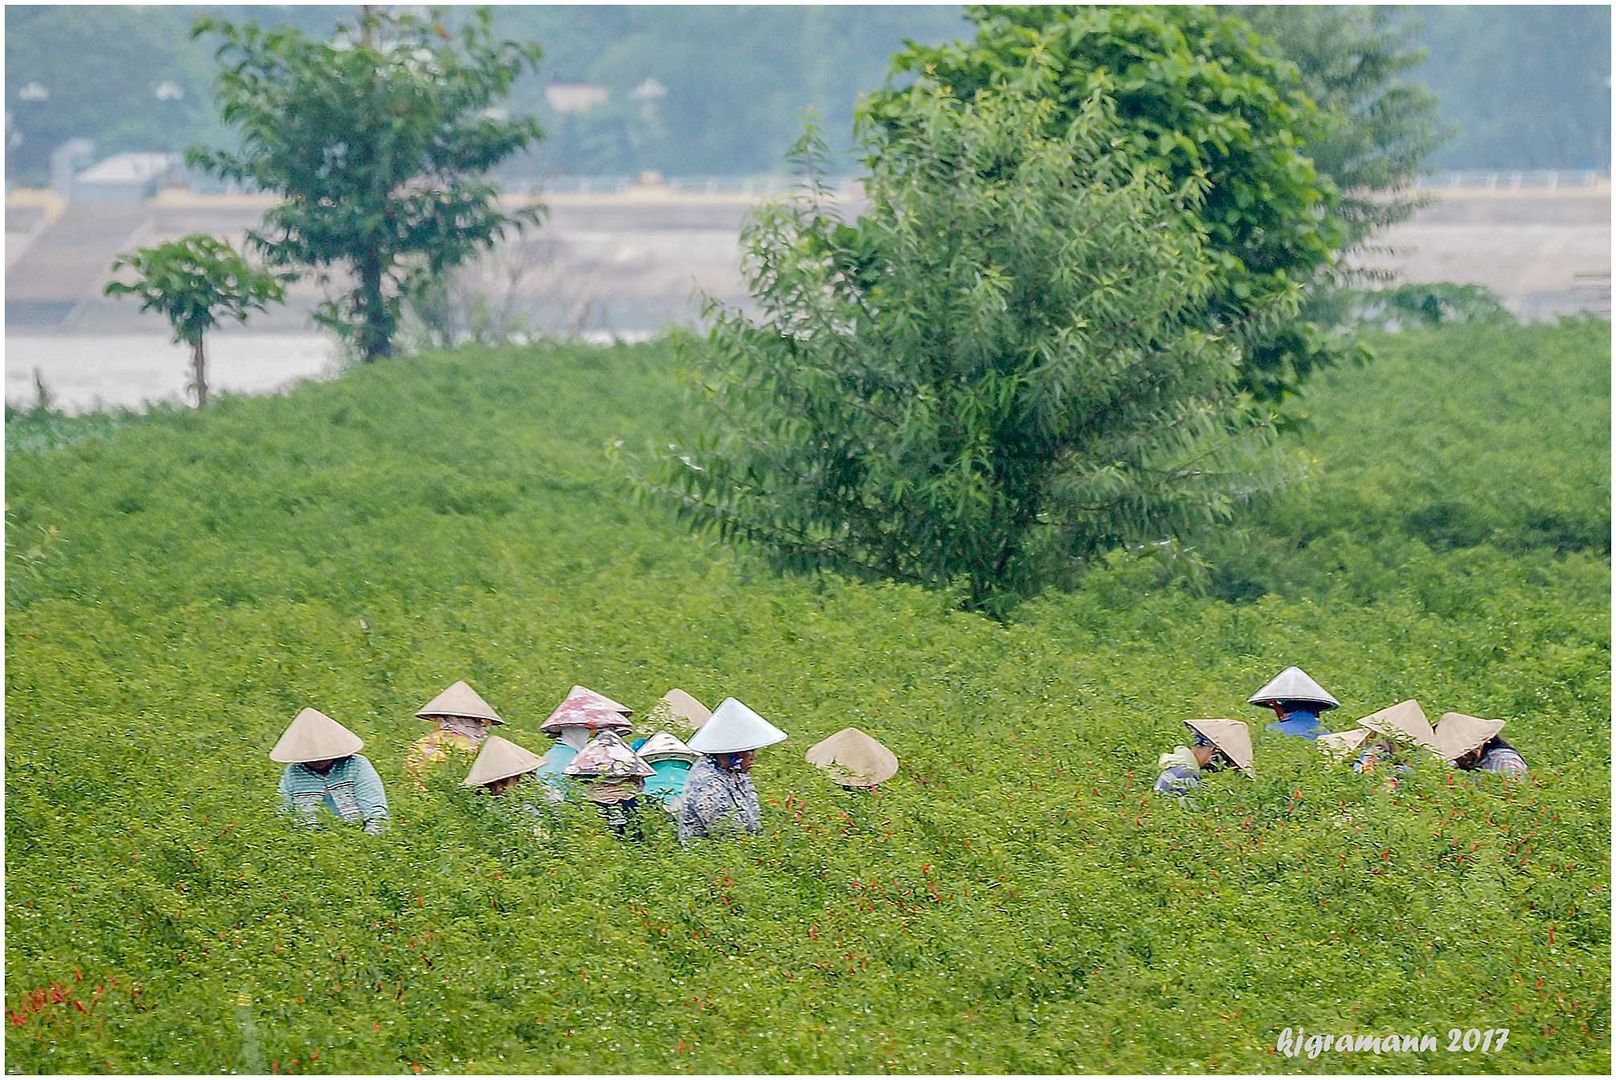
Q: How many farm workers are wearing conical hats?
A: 15